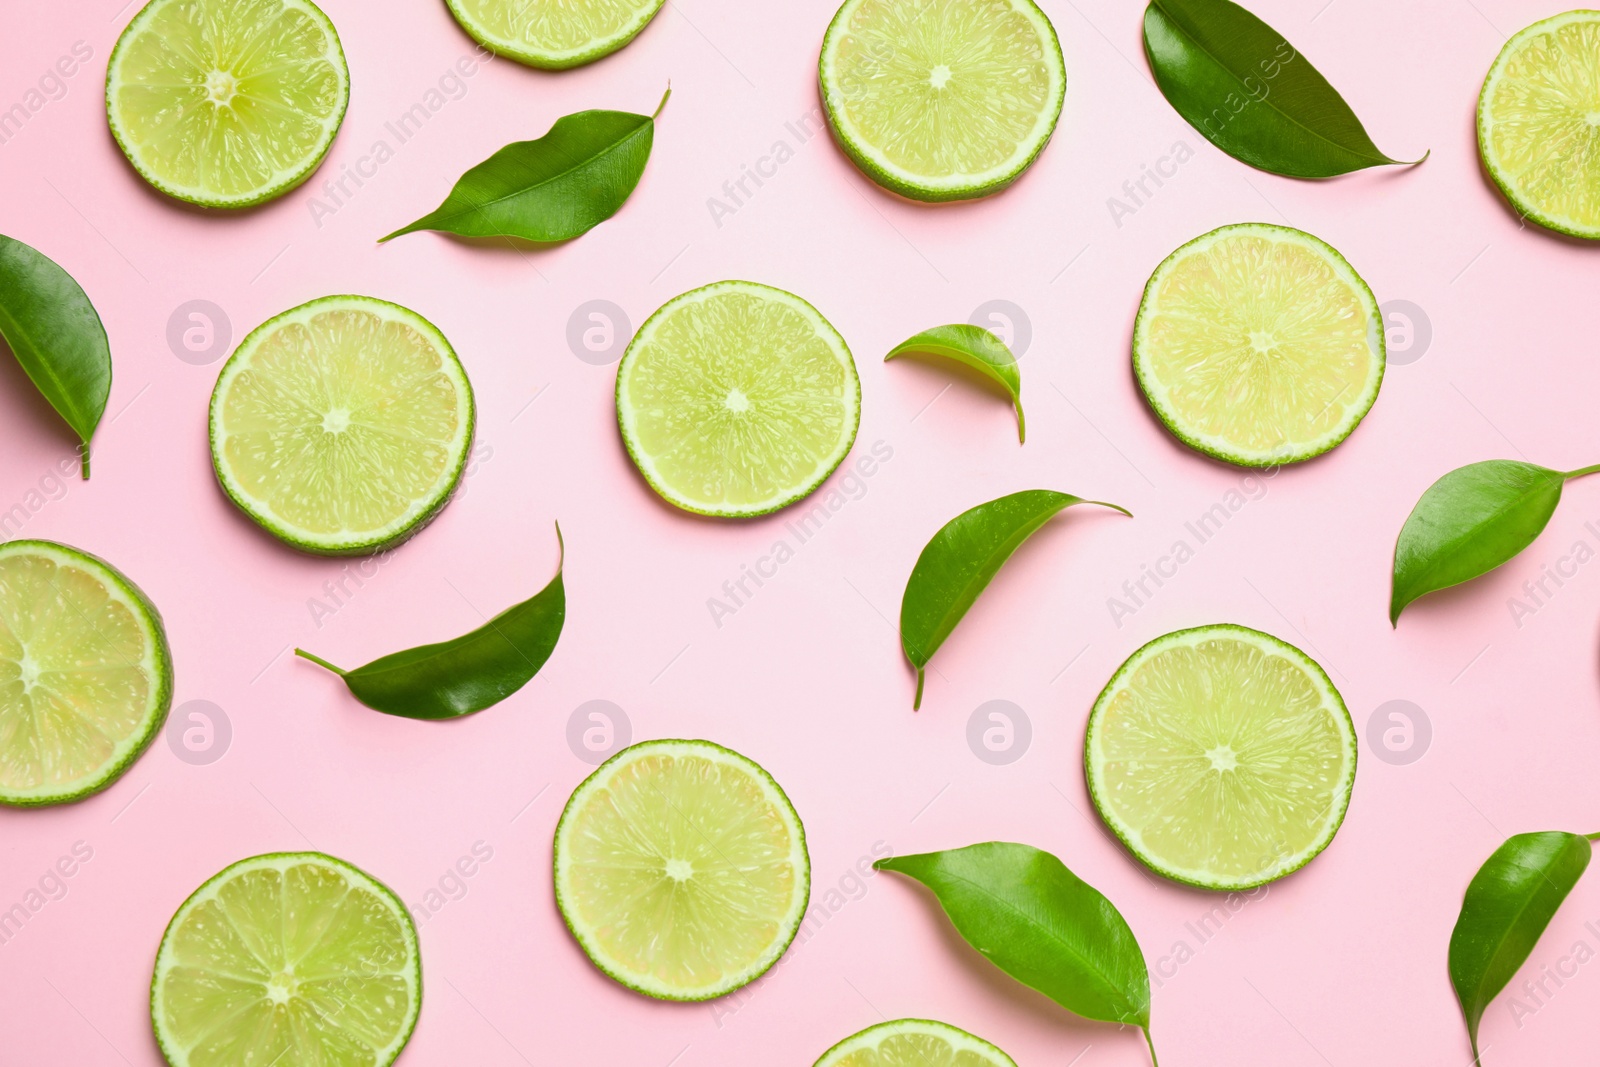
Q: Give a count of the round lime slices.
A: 12